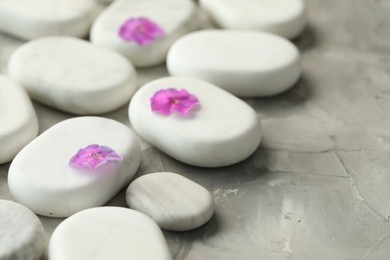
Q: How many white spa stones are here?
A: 11